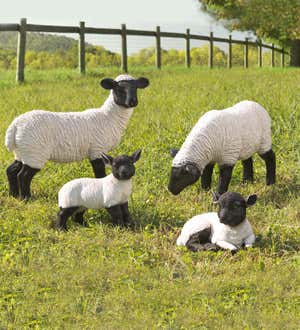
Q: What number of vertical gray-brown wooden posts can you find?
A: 11